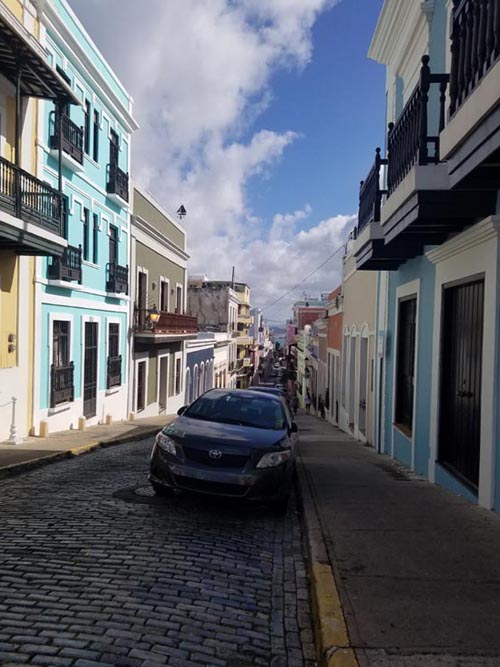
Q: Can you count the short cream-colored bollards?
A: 4